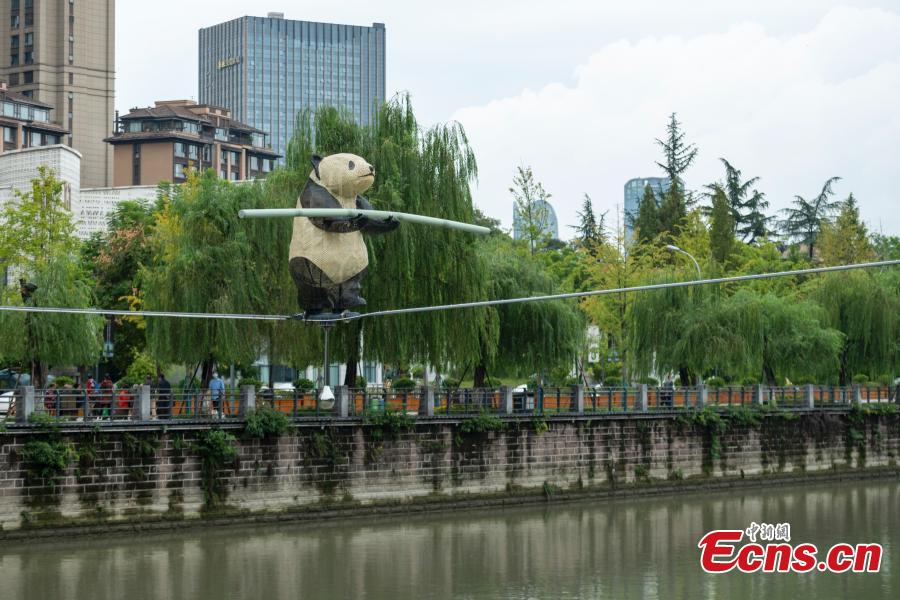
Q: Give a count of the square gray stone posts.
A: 12